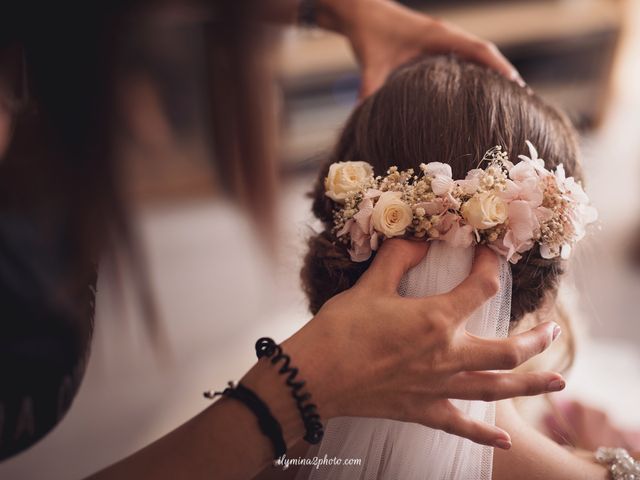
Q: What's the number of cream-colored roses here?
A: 3